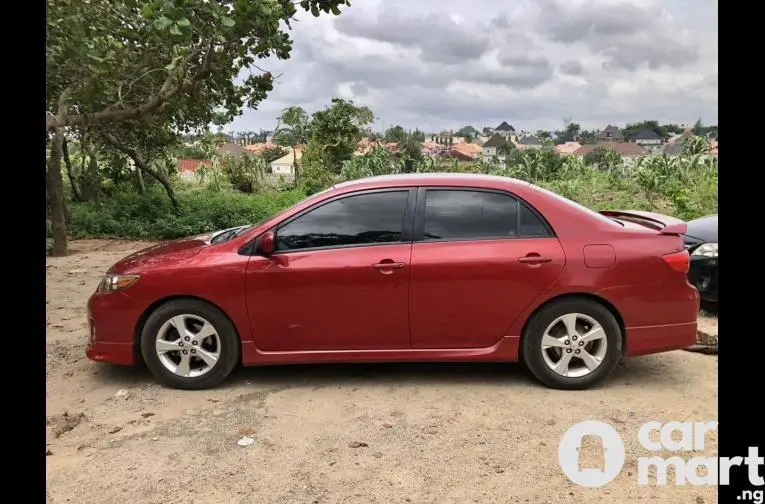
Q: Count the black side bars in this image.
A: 2